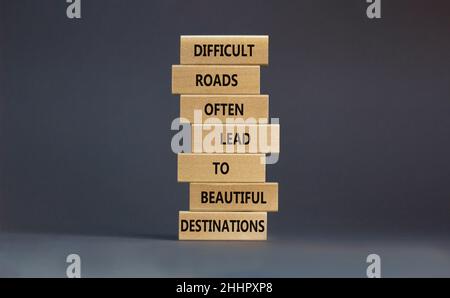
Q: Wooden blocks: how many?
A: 7